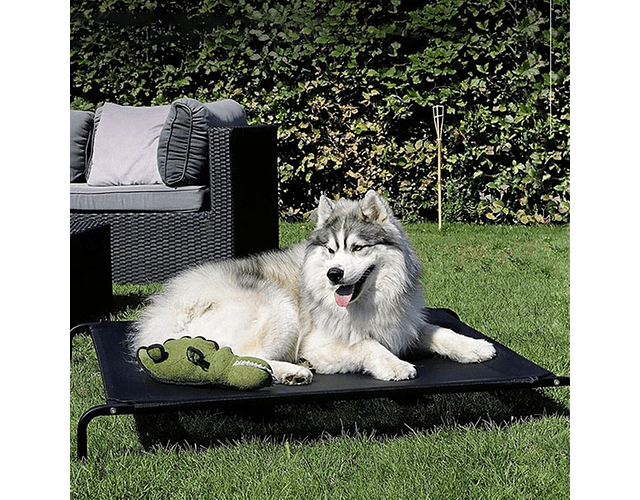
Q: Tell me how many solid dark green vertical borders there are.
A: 2